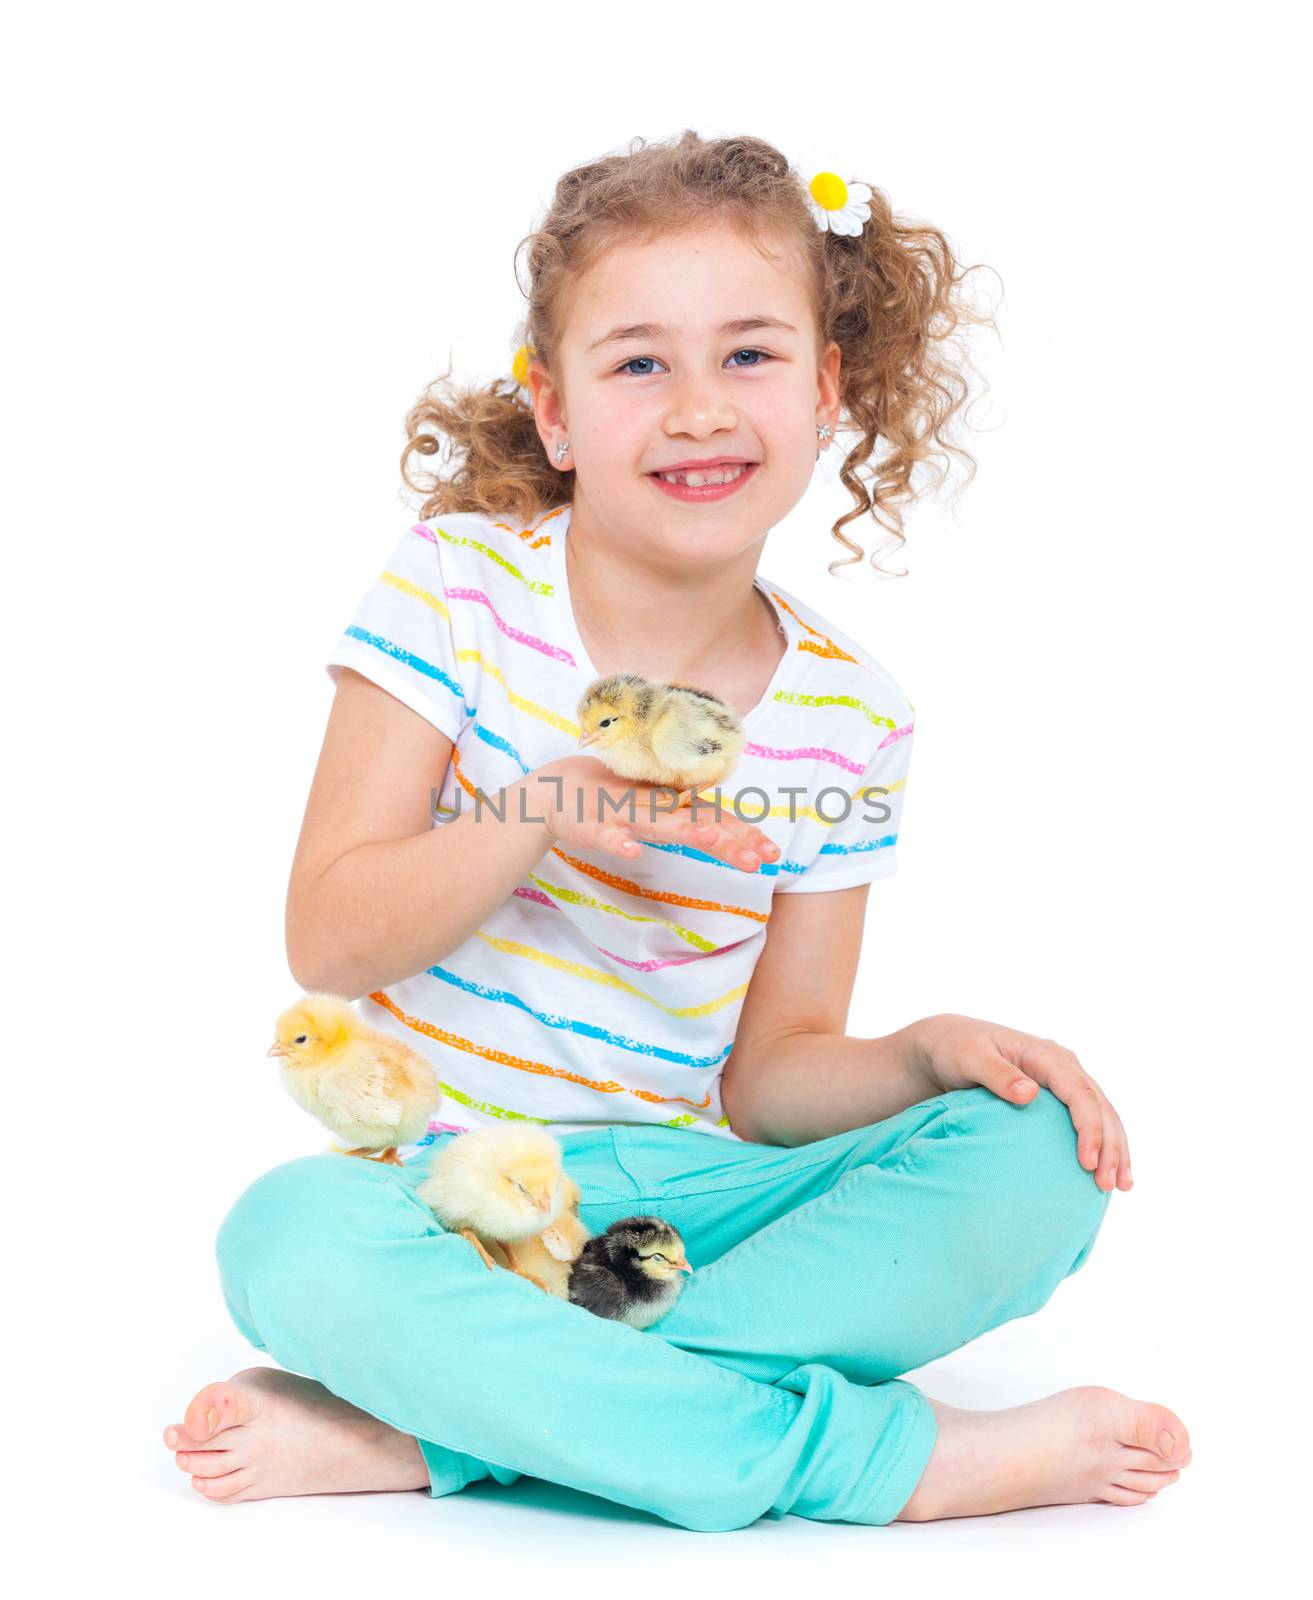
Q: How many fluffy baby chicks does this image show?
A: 5